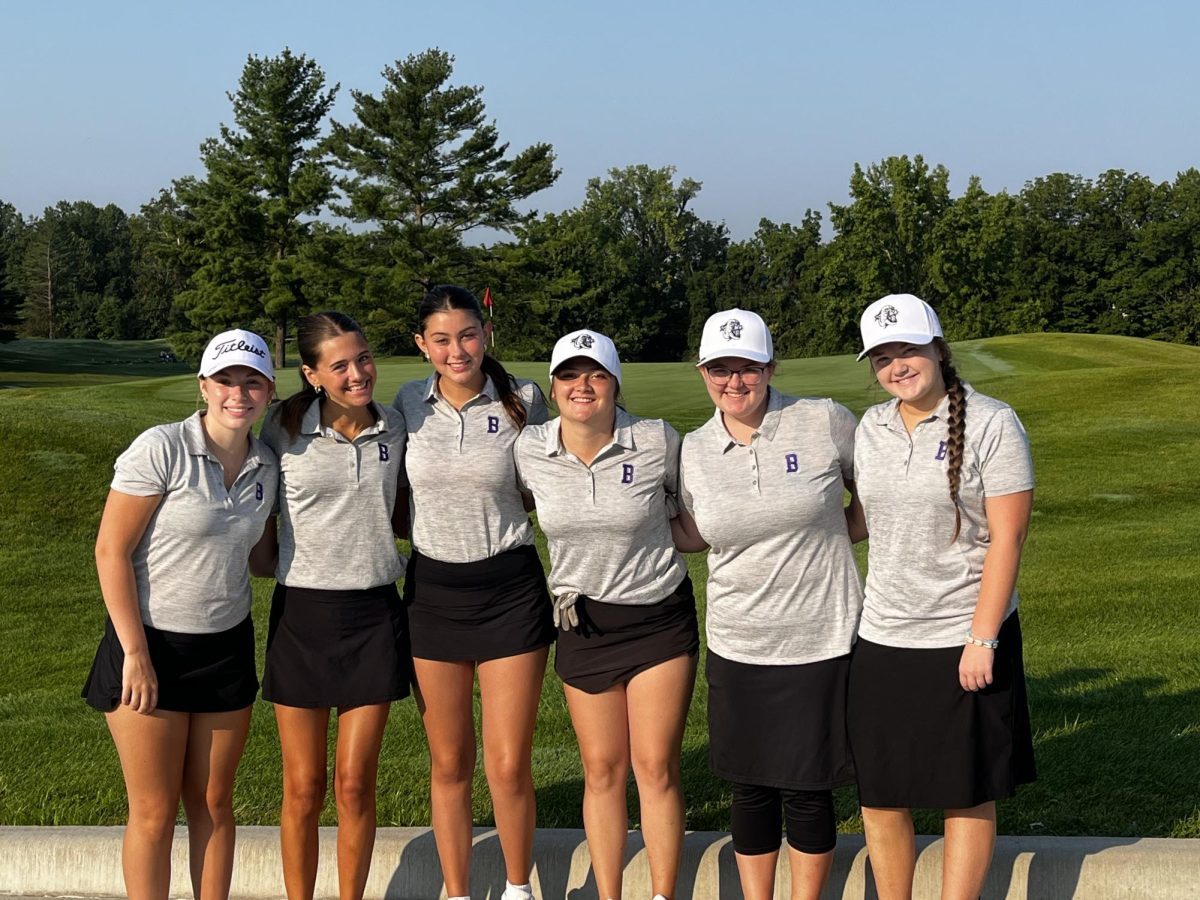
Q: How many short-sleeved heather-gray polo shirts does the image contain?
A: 6